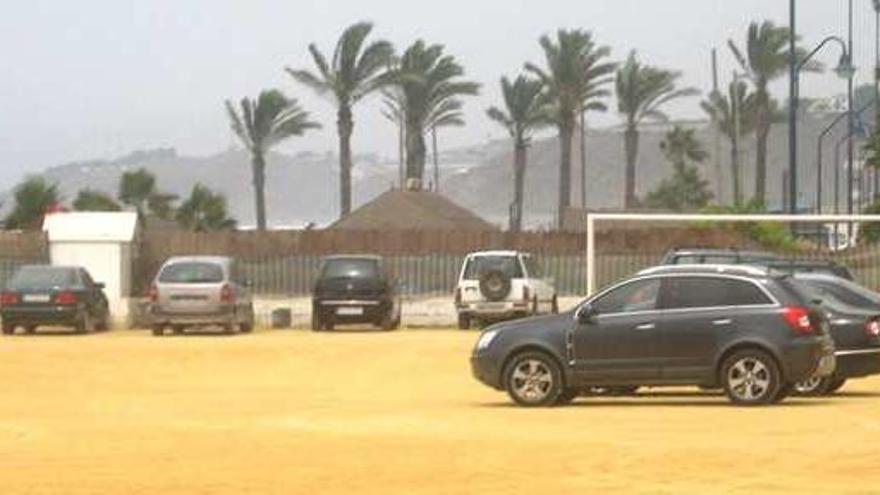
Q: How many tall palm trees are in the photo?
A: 8